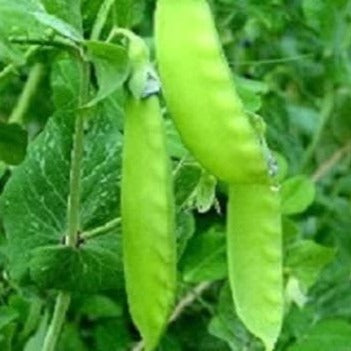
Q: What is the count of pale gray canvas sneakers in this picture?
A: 0